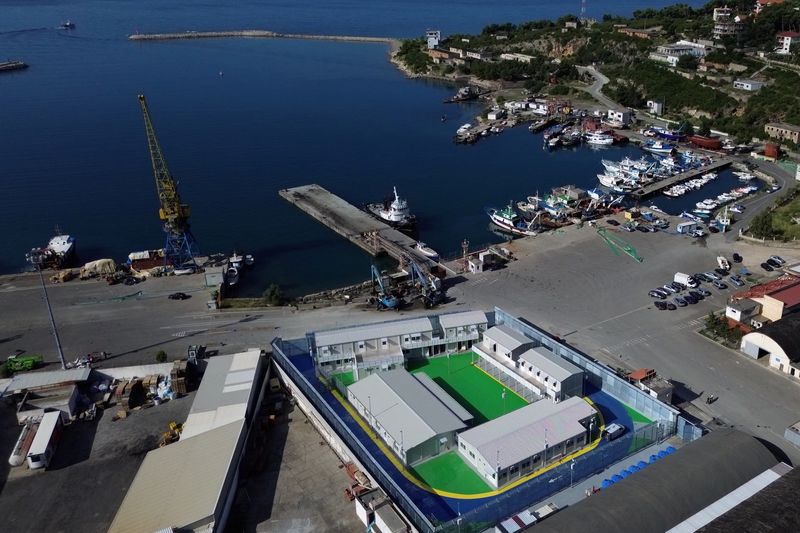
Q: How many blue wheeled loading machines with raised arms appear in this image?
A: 2